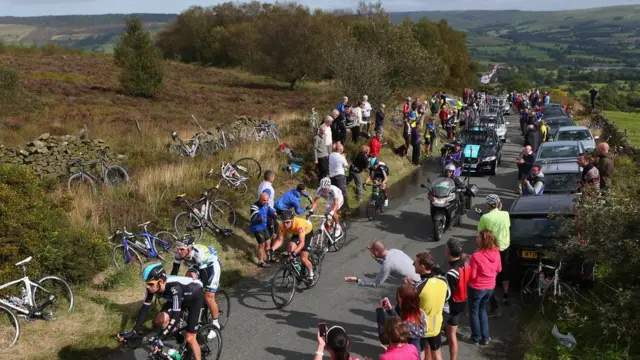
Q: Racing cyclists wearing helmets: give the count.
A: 5